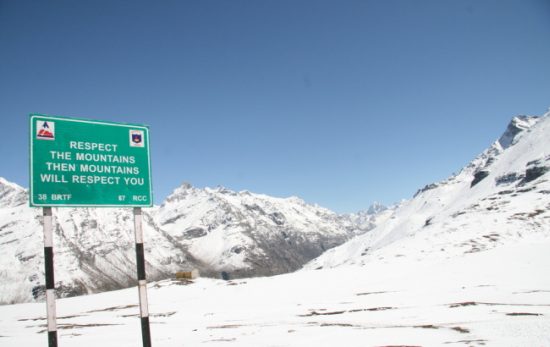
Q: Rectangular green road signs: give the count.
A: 1